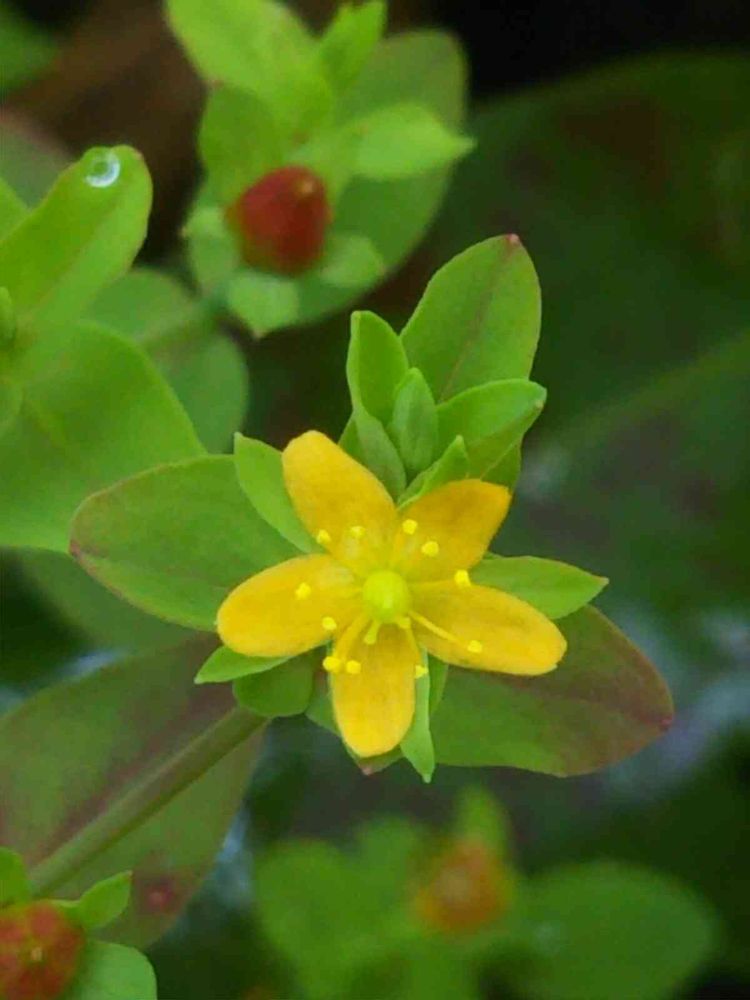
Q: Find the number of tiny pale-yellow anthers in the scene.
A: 11